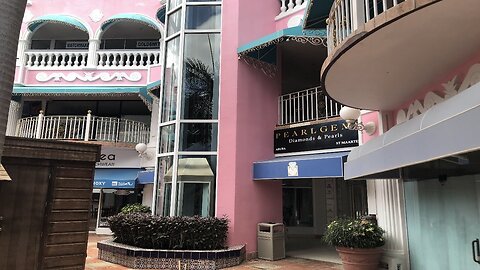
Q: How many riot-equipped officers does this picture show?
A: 0